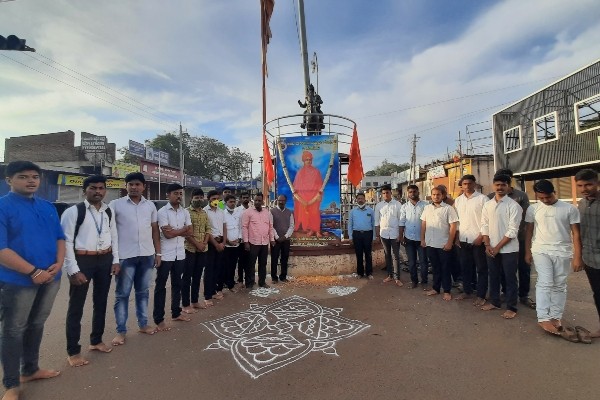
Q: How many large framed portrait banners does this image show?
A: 1